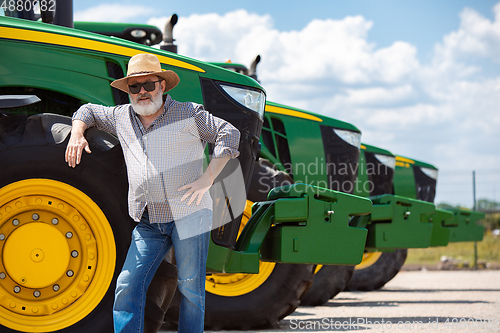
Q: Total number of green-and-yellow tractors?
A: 4